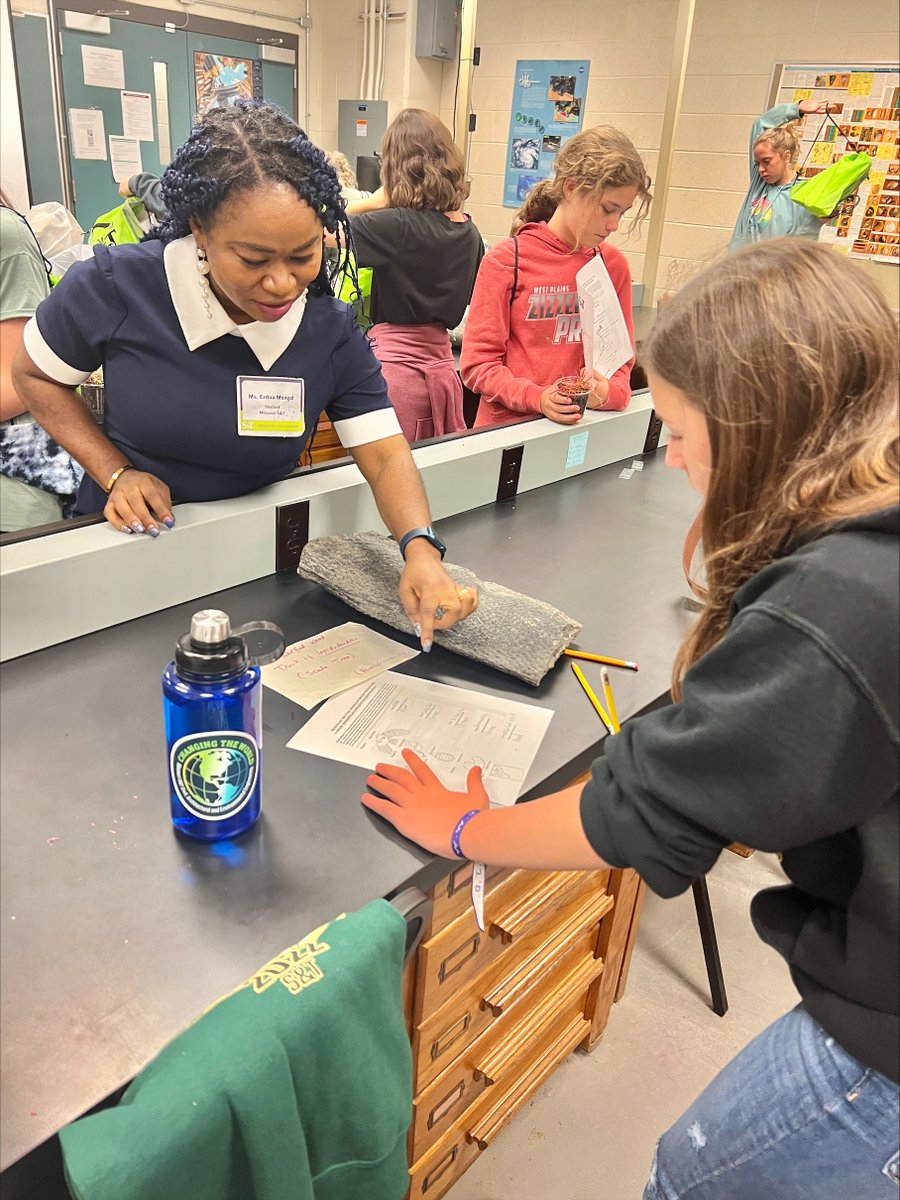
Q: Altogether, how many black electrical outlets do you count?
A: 3